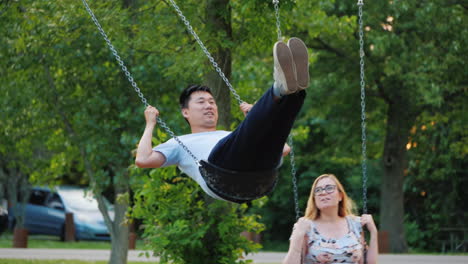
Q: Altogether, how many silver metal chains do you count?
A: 4